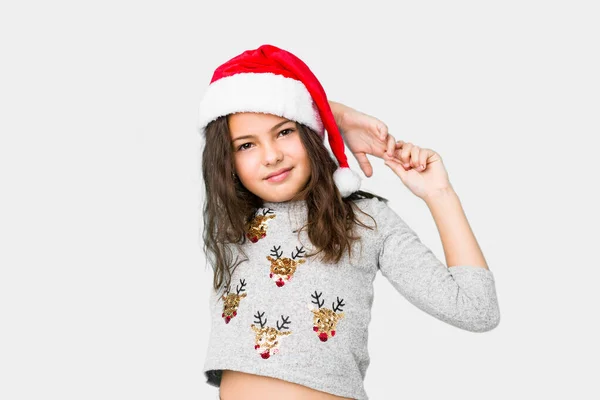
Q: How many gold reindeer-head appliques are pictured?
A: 5